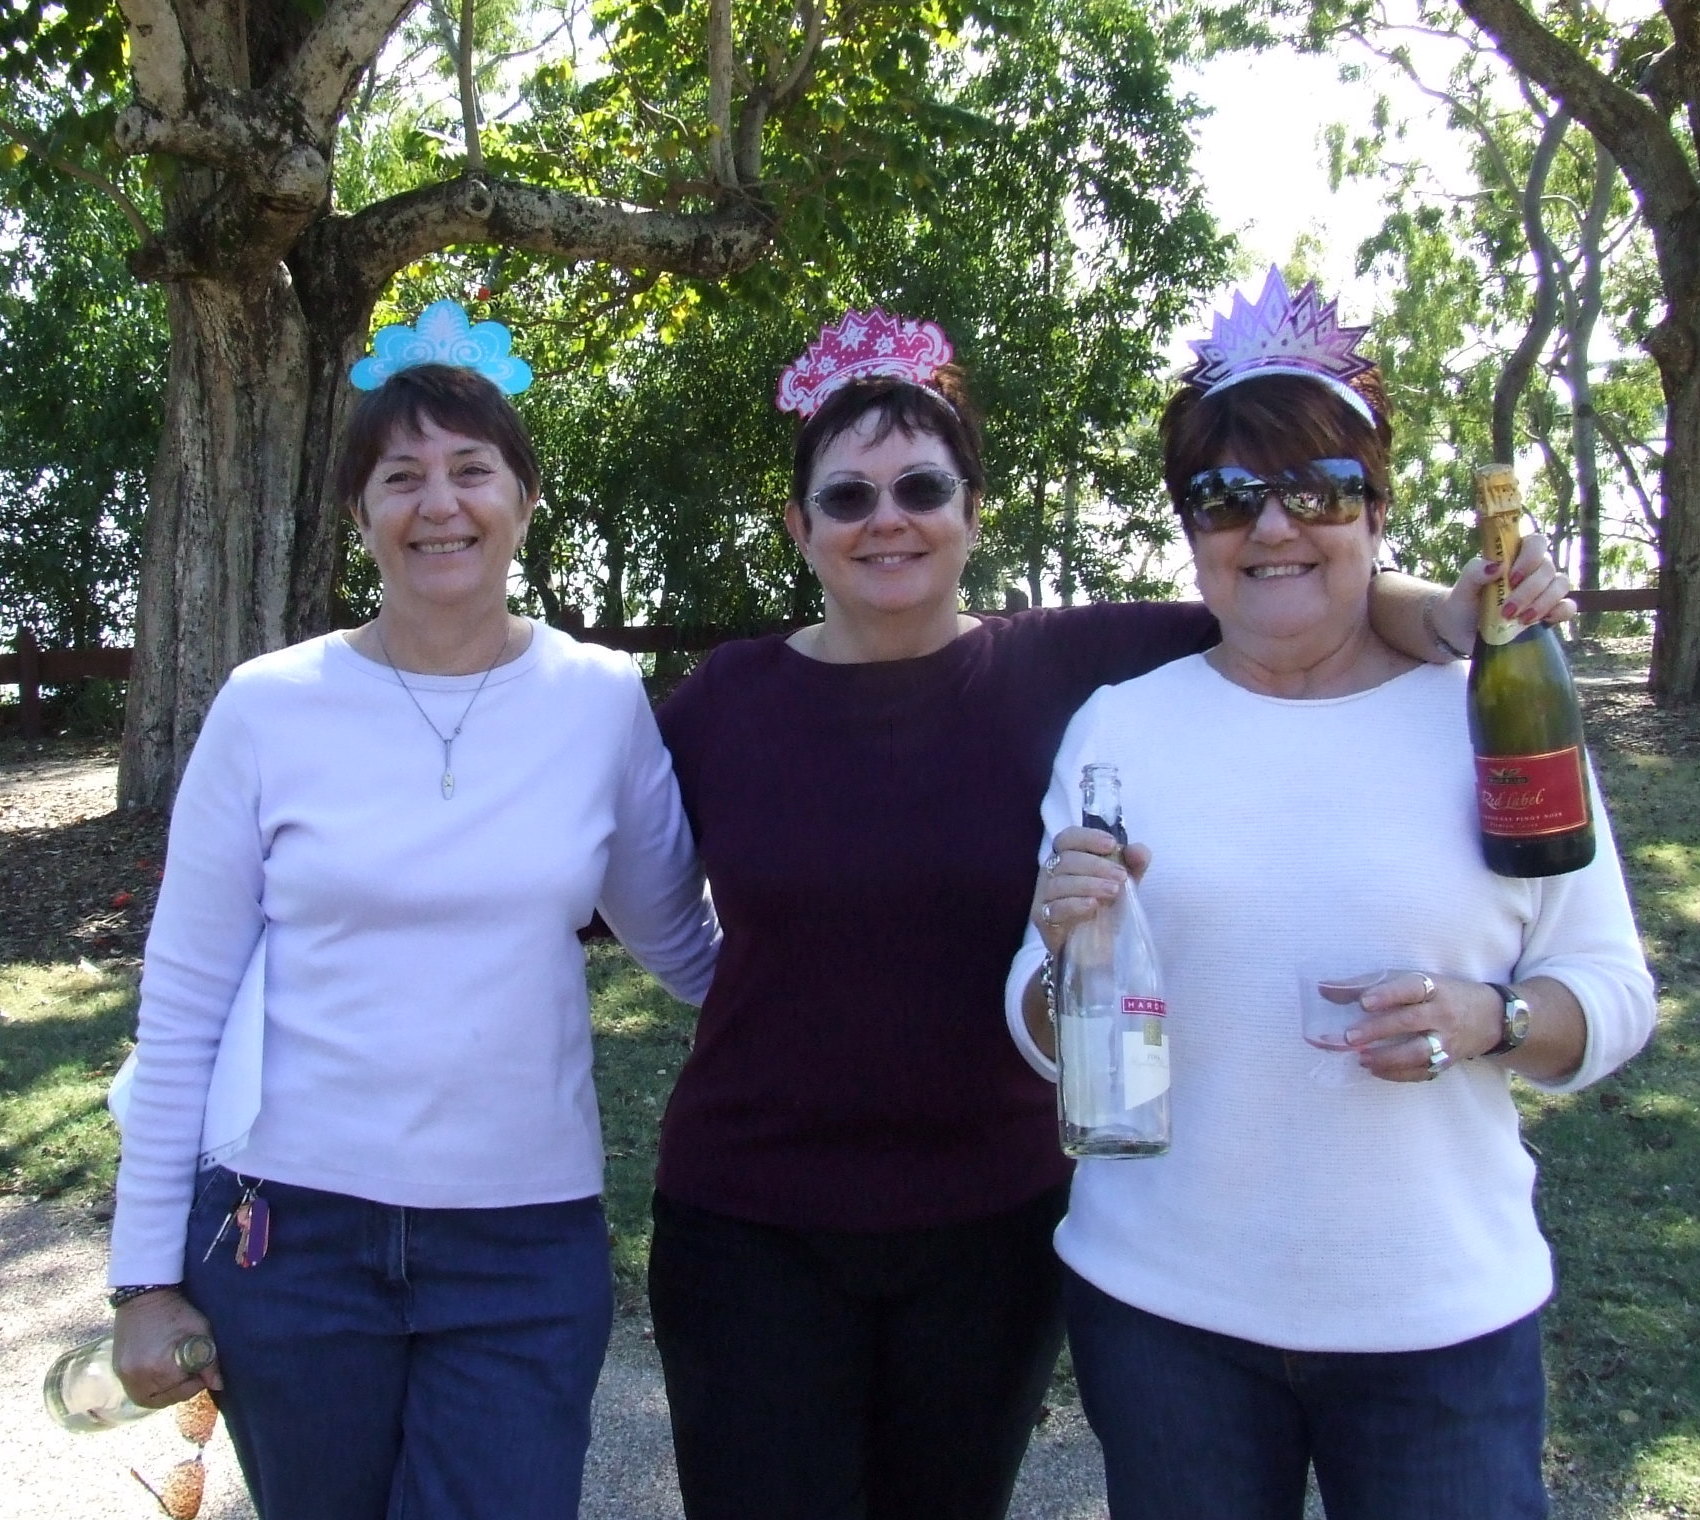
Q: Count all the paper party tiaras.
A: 3